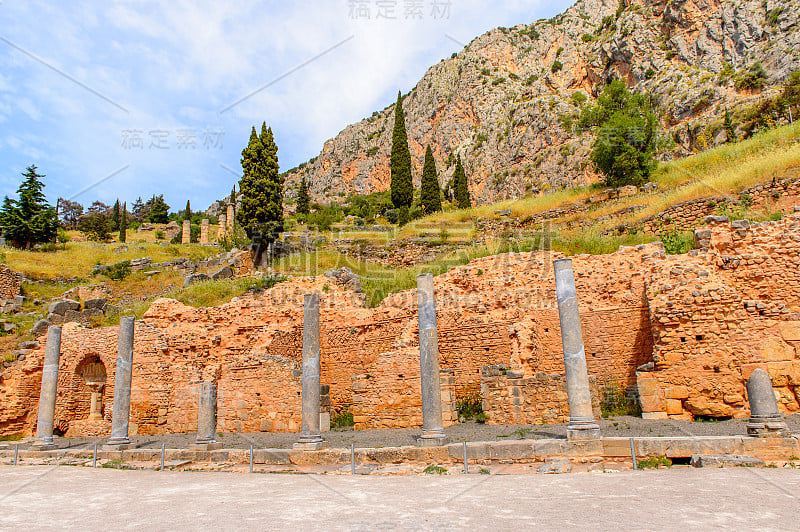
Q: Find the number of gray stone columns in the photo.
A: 7